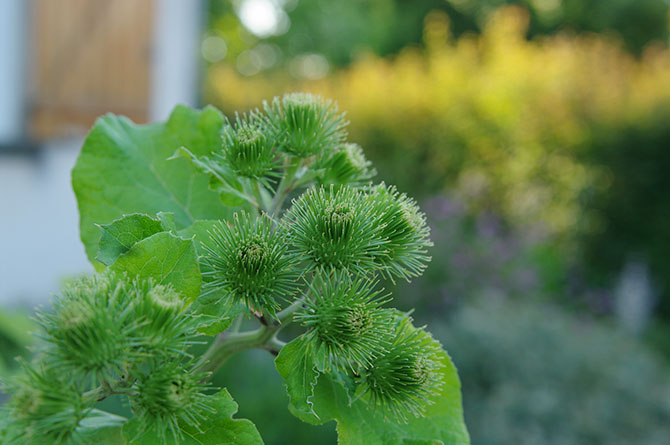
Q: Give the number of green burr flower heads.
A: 12